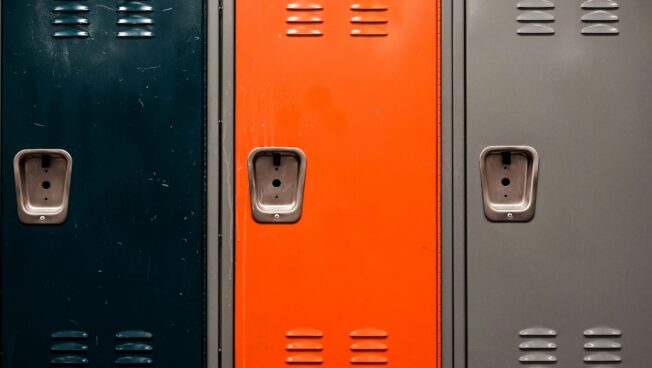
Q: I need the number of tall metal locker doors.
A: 3